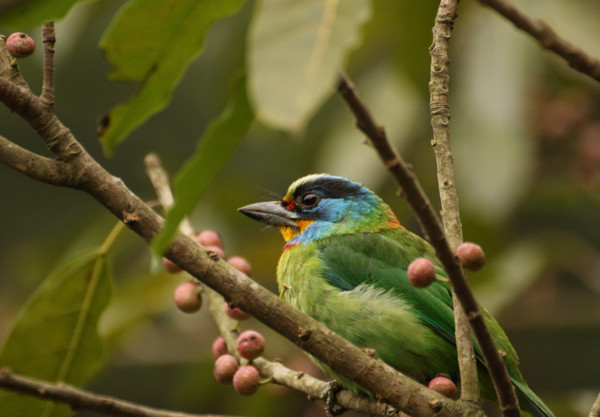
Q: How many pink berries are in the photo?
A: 14